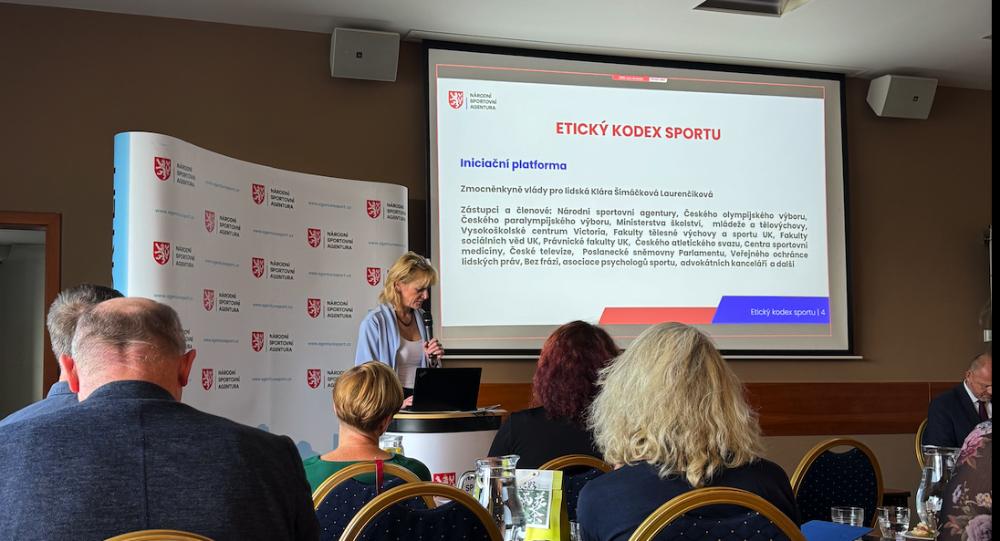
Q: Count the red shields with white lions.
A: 15